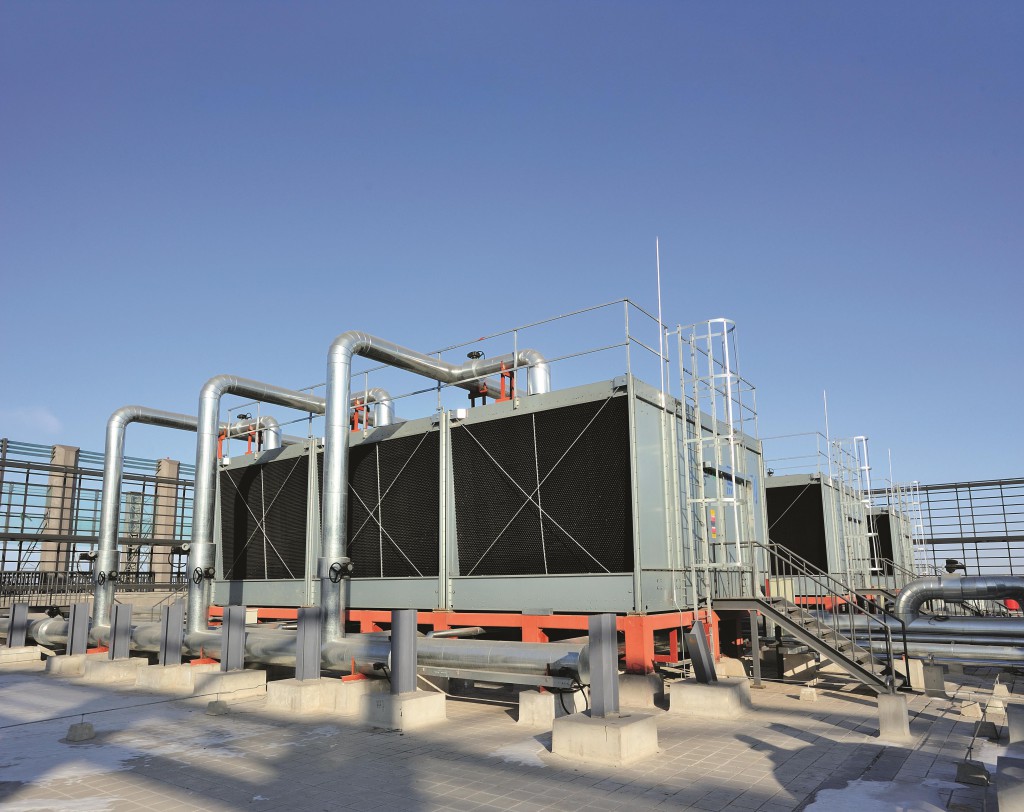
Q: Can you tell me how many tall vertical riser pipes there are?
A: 3